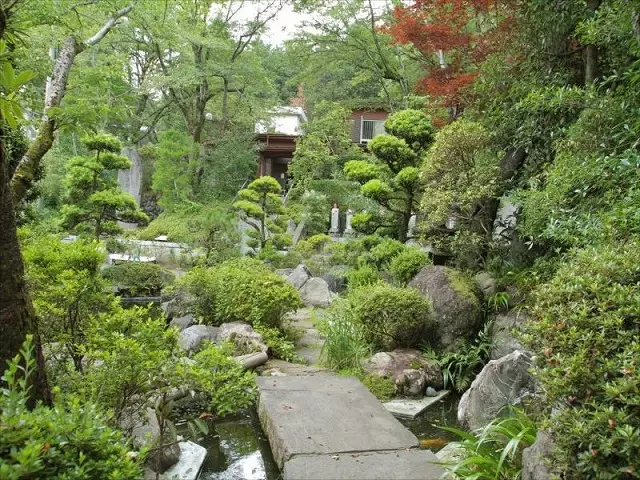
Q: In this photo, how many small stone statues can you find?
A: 2